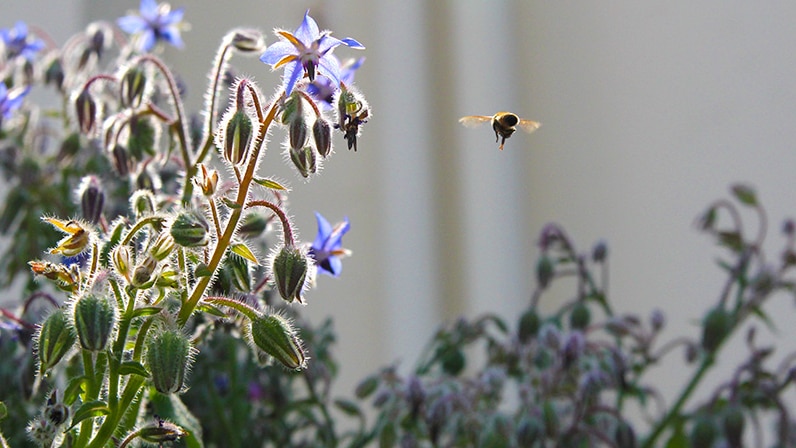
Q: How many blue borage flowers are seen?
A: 6